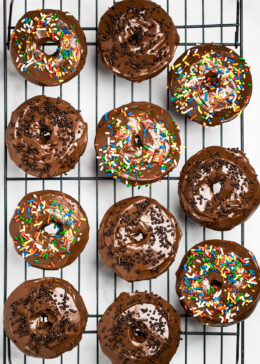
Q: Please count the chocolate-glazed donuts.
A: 11